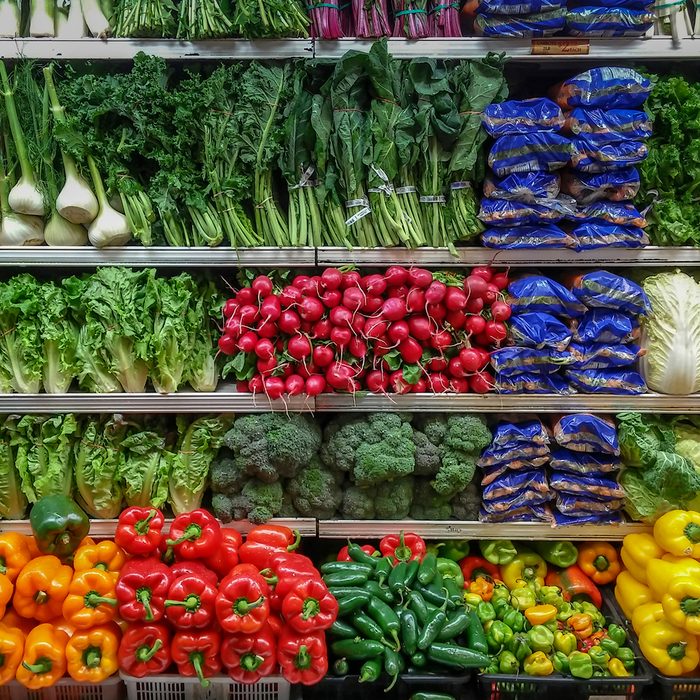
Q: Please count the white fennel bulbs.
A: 5